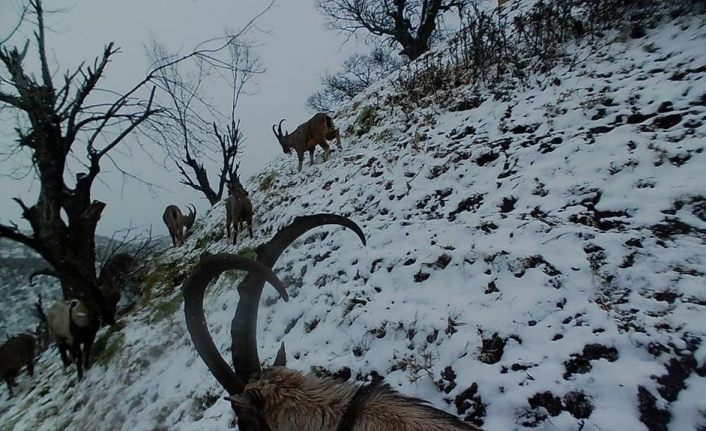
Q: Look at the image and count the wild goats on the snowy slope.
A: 6